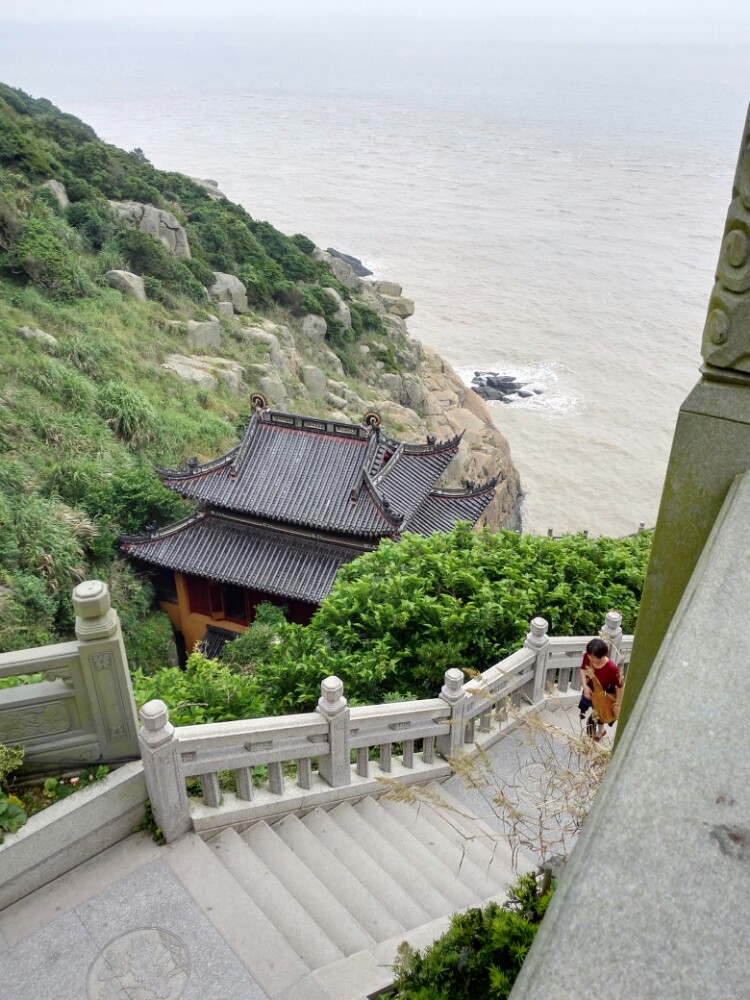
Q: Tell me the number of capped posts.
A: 6